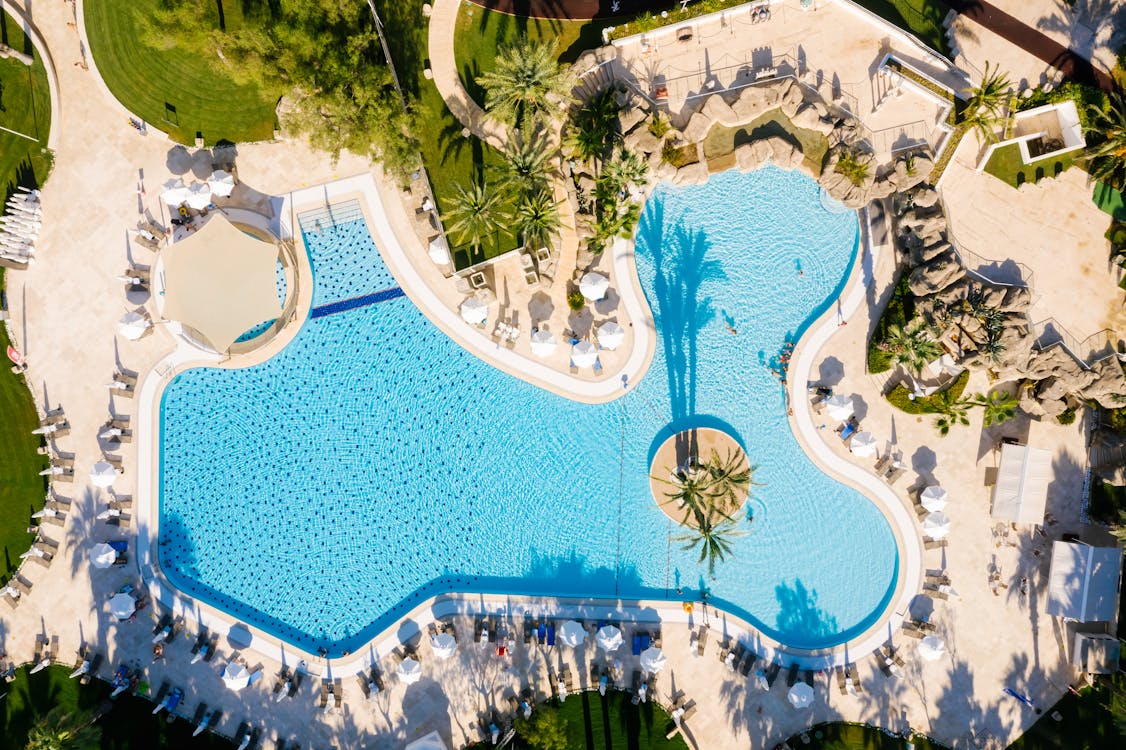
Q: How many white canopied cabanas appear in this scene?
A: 2